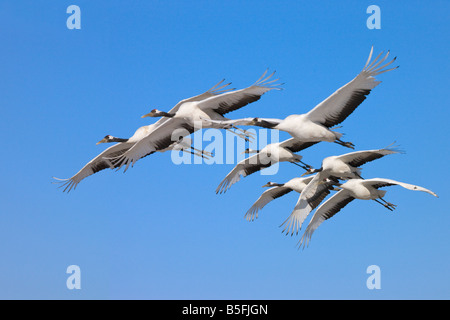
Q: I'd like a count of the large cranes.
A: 7